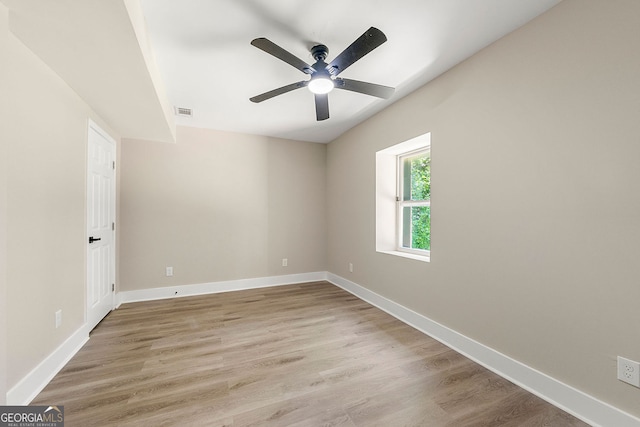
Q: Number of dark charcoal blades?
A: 5